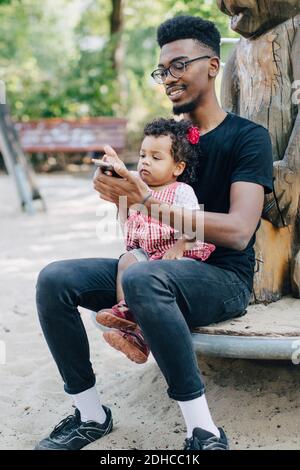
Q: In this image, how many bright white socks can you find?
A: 2